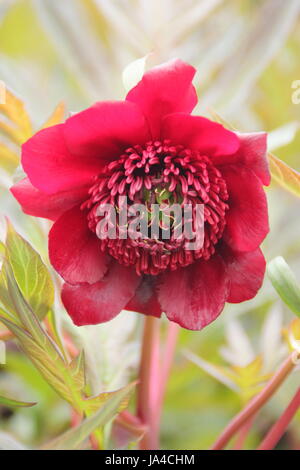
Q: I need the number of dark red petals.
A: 12